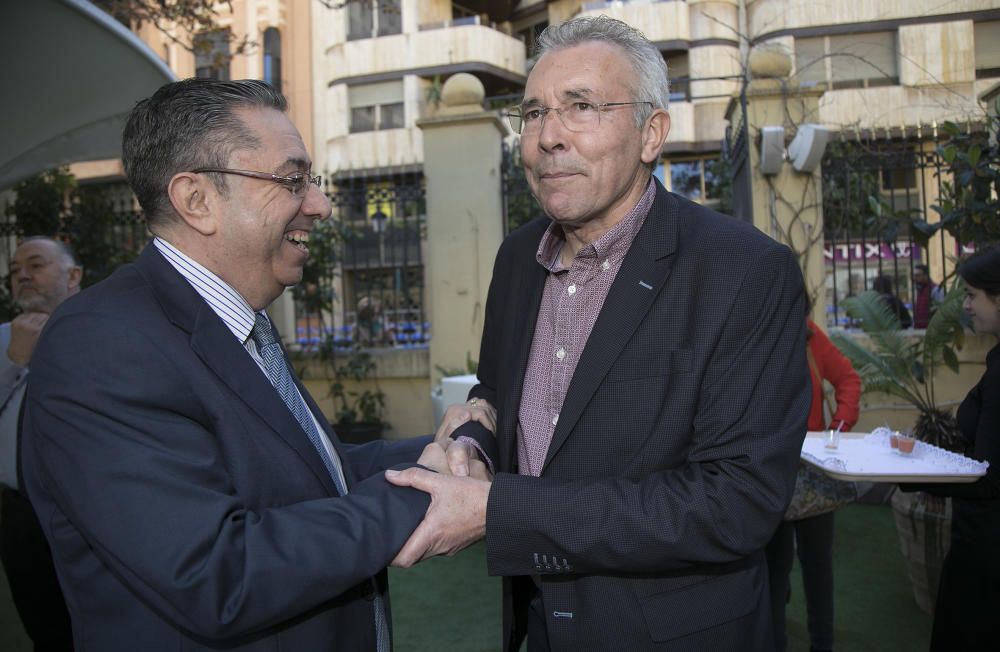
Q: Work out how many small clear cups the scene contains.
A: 3